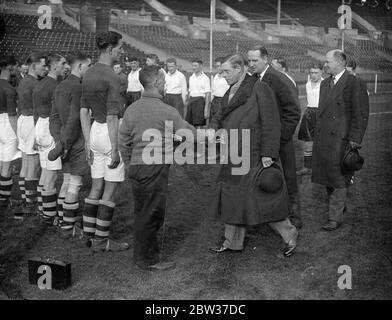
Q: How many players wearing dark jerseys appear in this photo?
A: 5